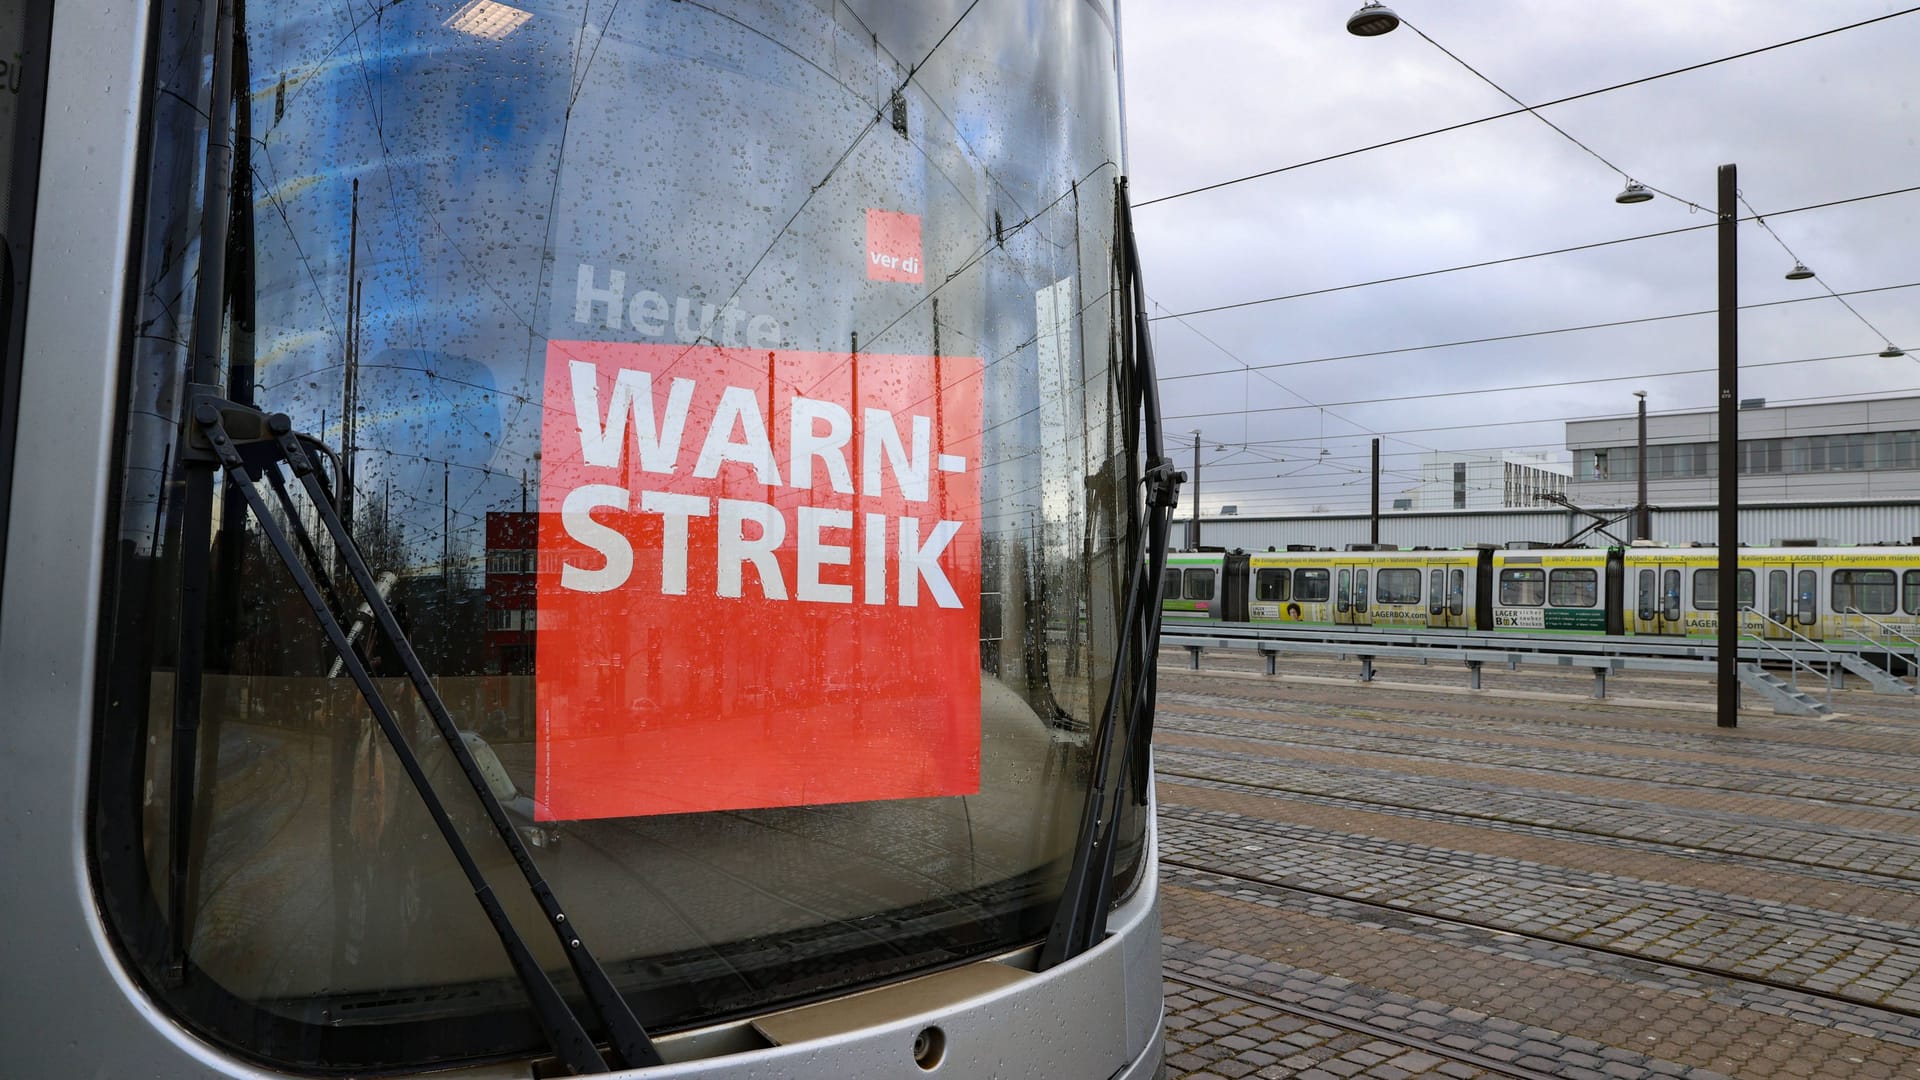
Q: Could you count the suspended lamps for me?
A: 4